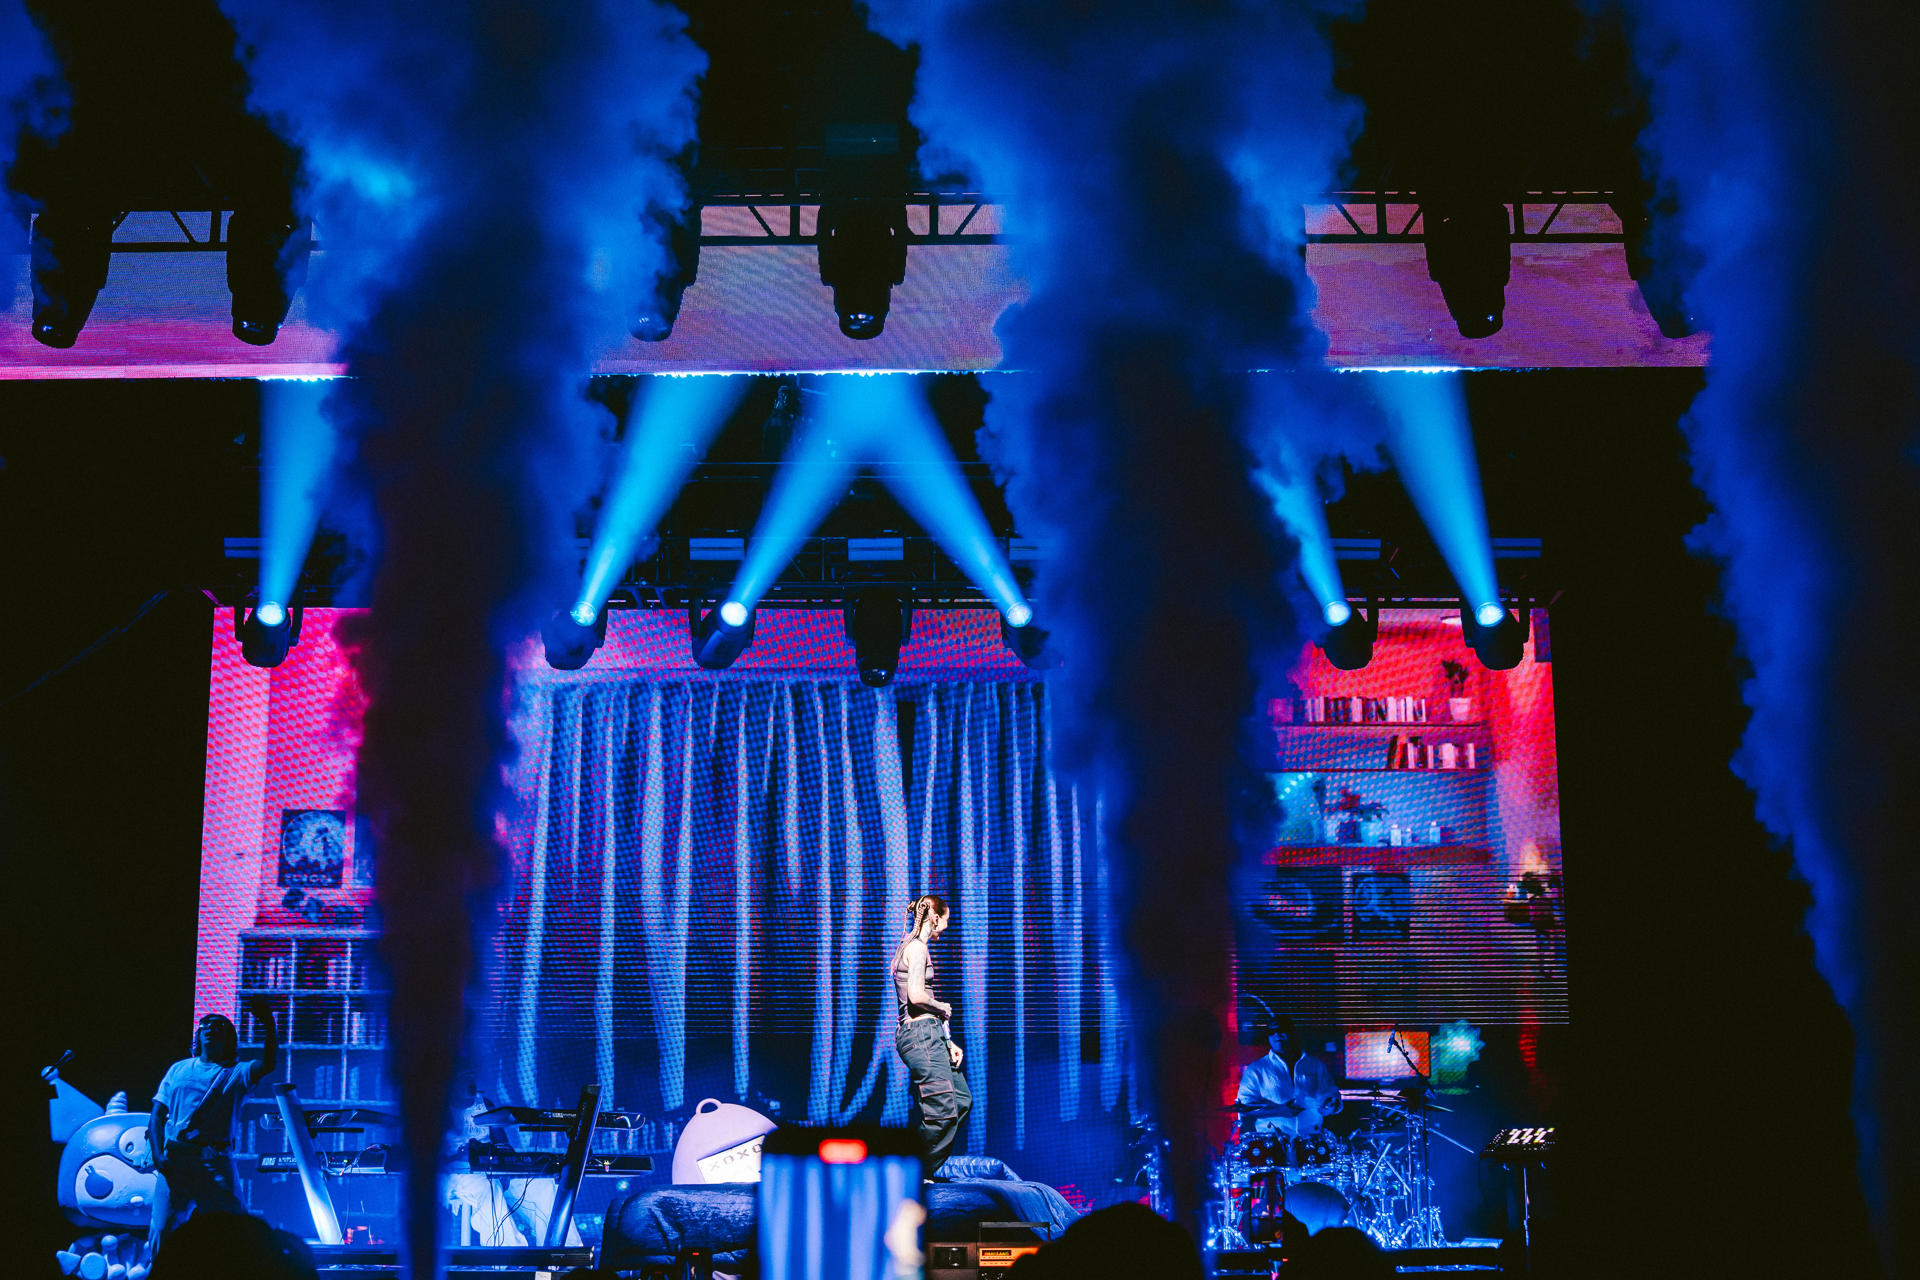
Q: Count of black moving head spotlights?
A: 13